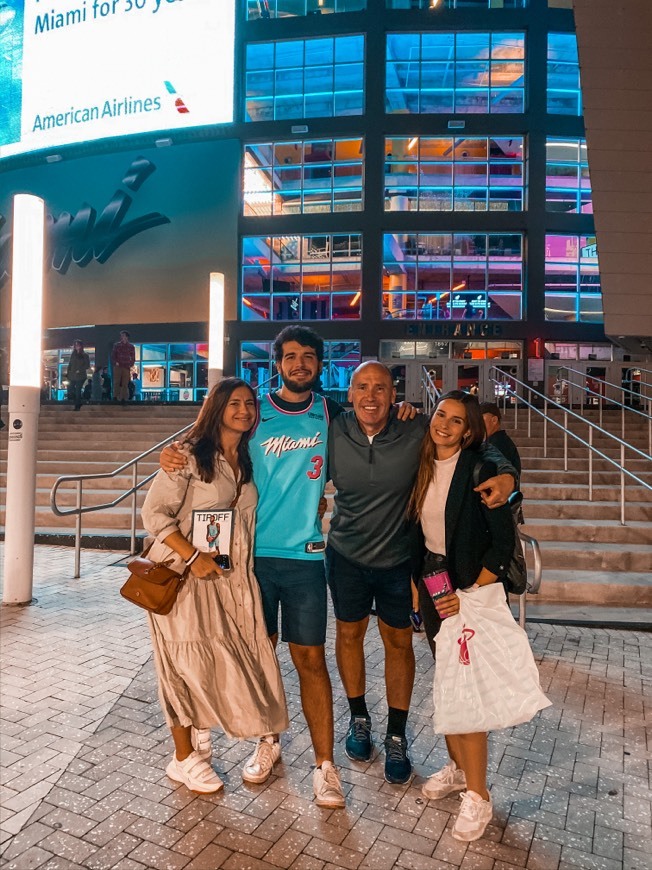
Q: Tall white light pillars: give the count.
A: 2